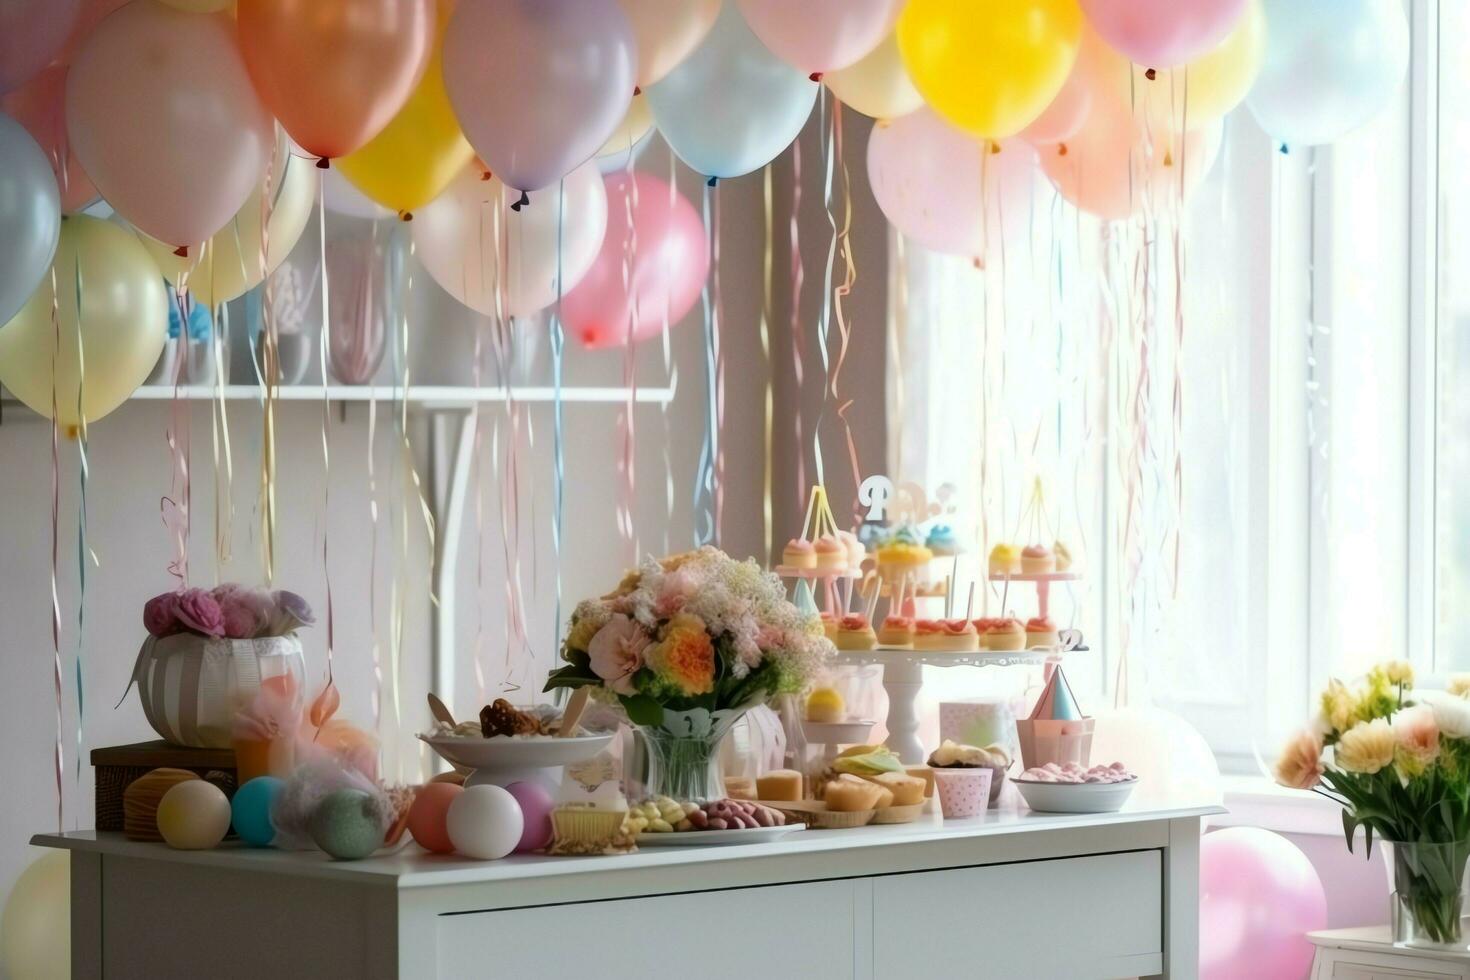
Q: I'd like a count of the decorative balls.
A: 6